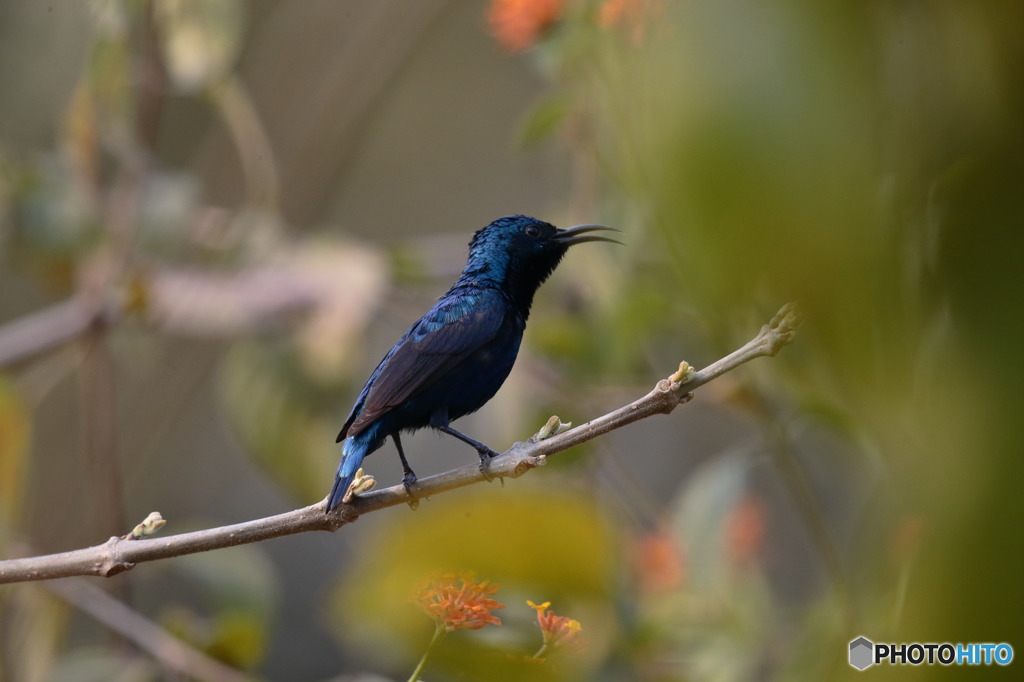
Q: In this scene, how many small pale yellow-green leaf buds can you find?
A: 4